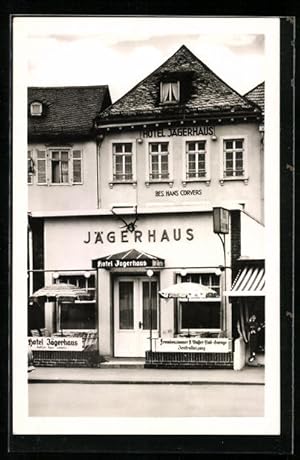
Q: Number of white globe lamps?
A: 5